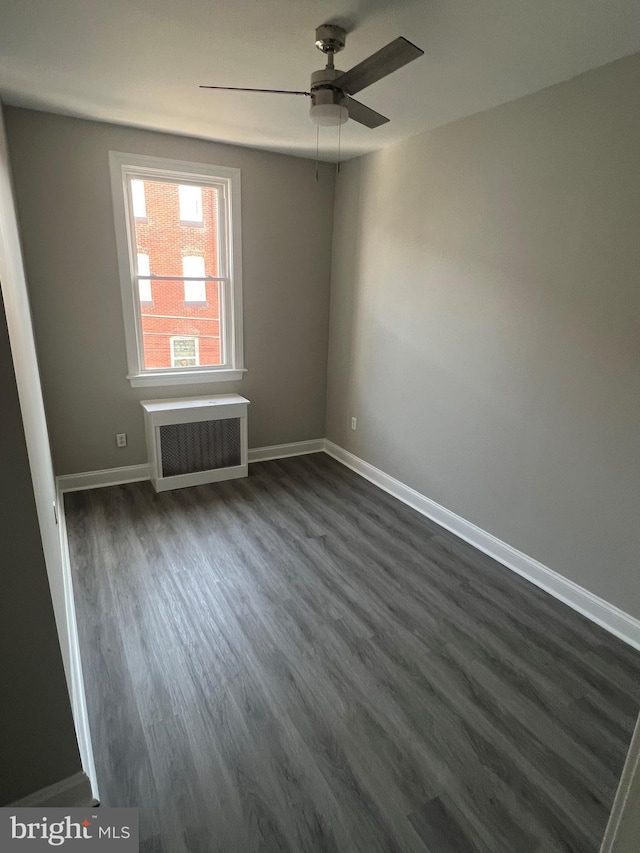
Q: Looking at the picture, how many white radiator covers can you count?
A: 1